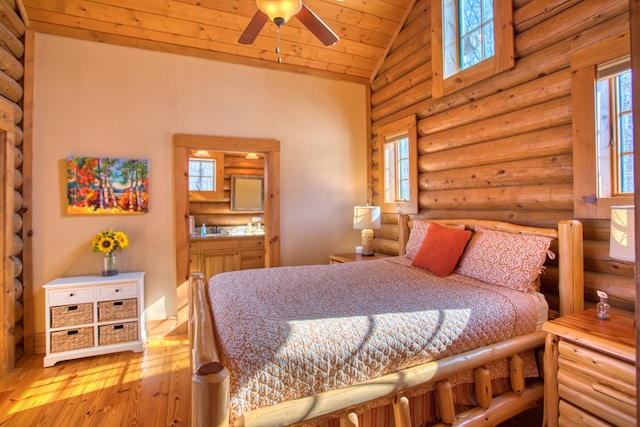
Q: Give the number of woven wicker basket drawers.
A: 4